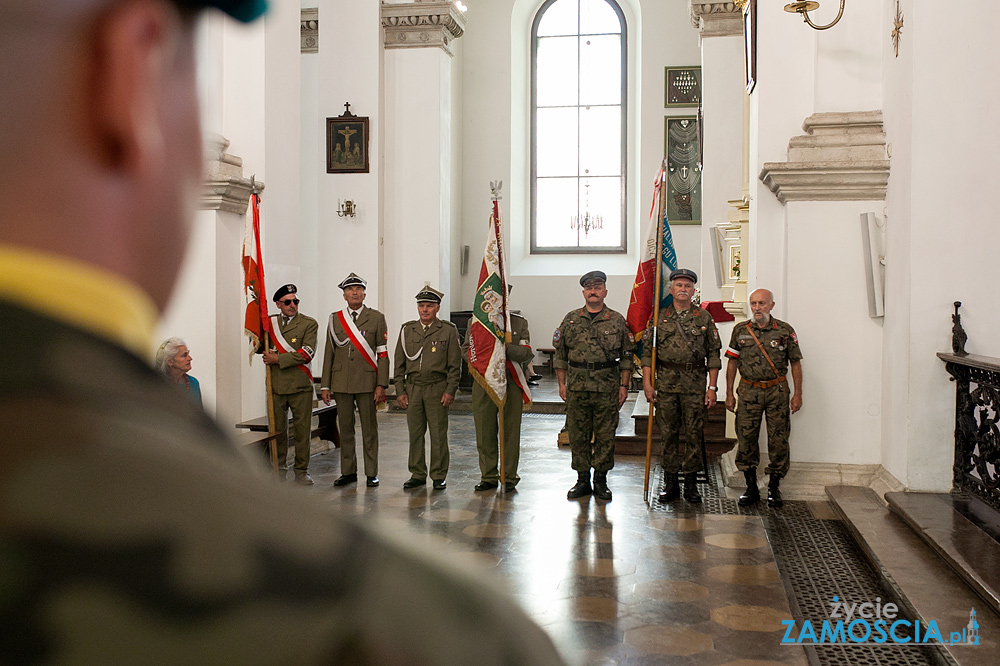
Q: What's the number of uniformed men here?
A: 8